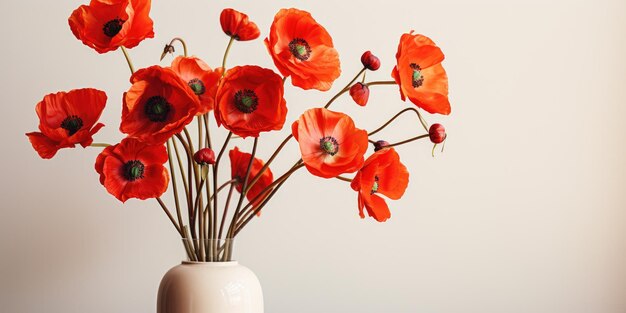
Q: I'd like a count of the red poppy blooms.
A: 12